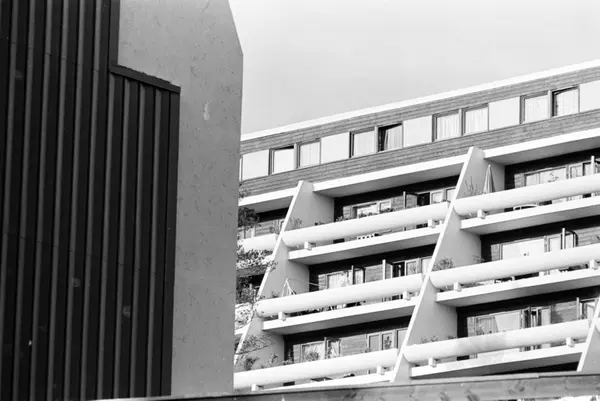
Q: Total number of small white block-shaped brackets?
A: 11